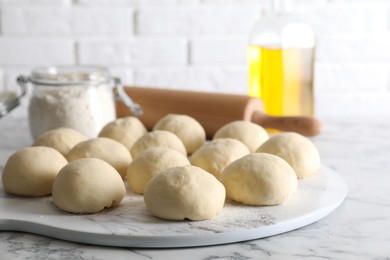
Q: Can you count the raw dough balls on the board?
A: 13